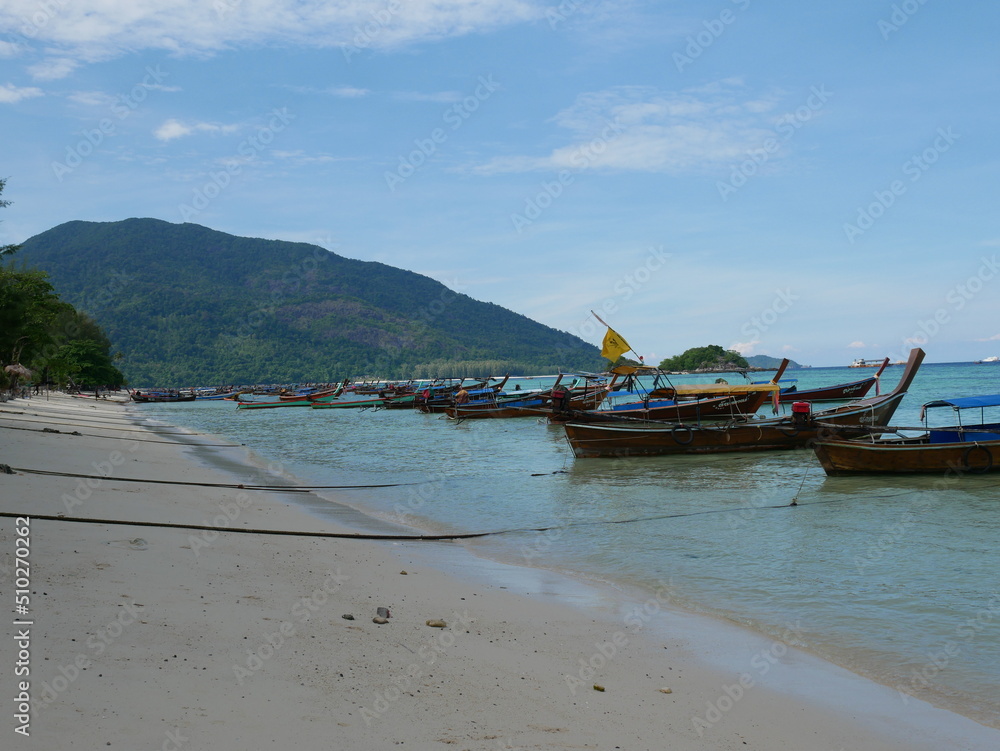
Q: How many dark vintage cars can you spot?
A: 0